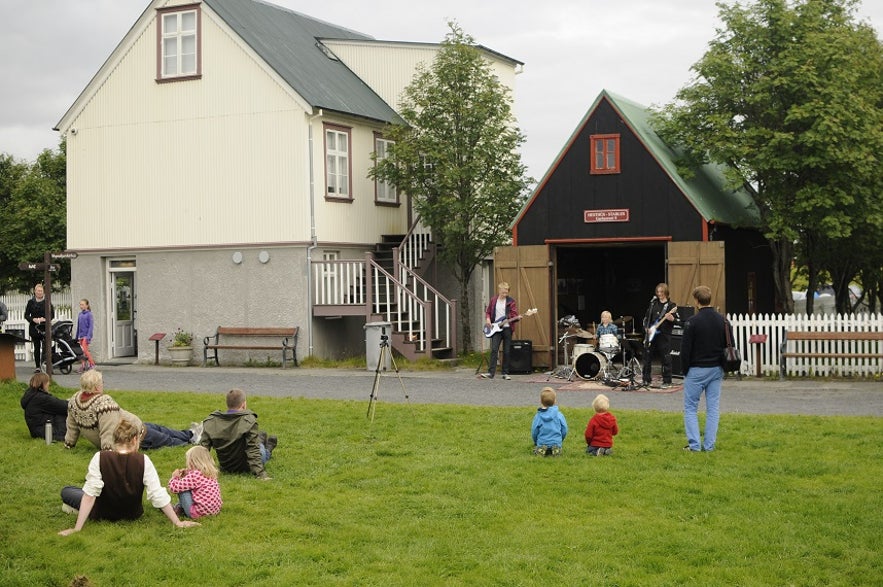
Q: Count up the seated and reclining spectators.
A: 7